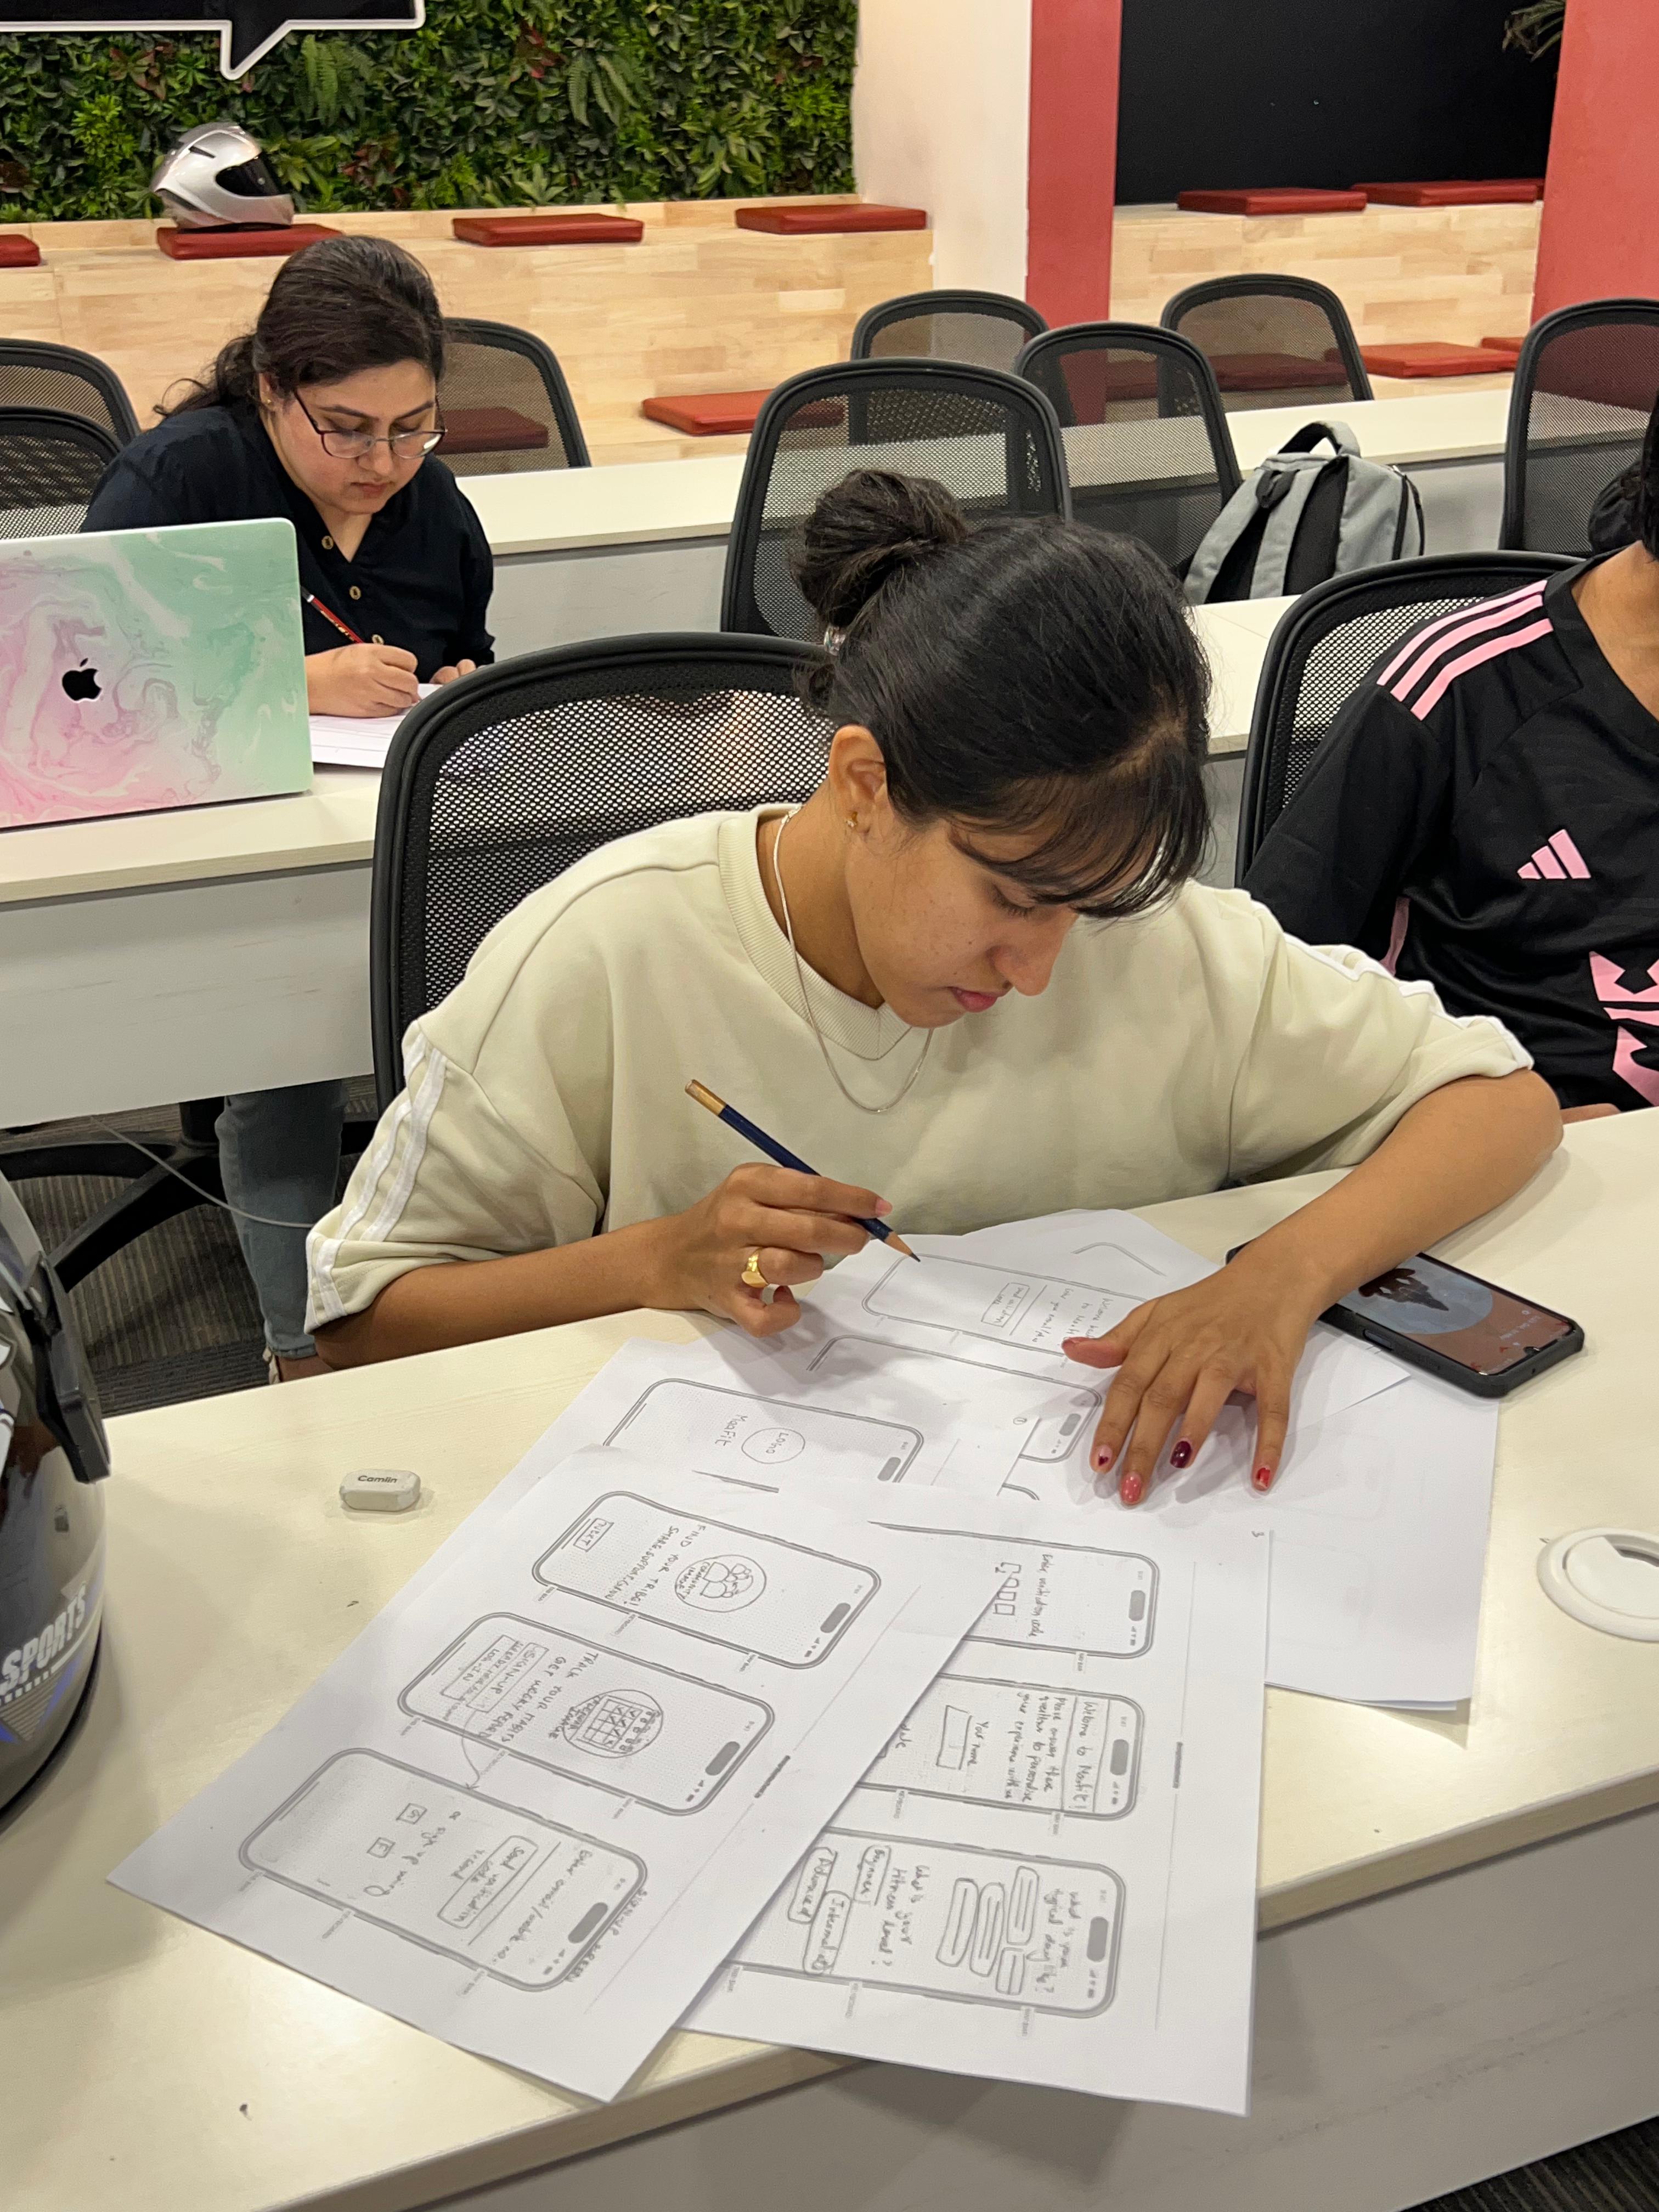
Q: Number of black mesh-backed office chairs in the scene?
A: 10